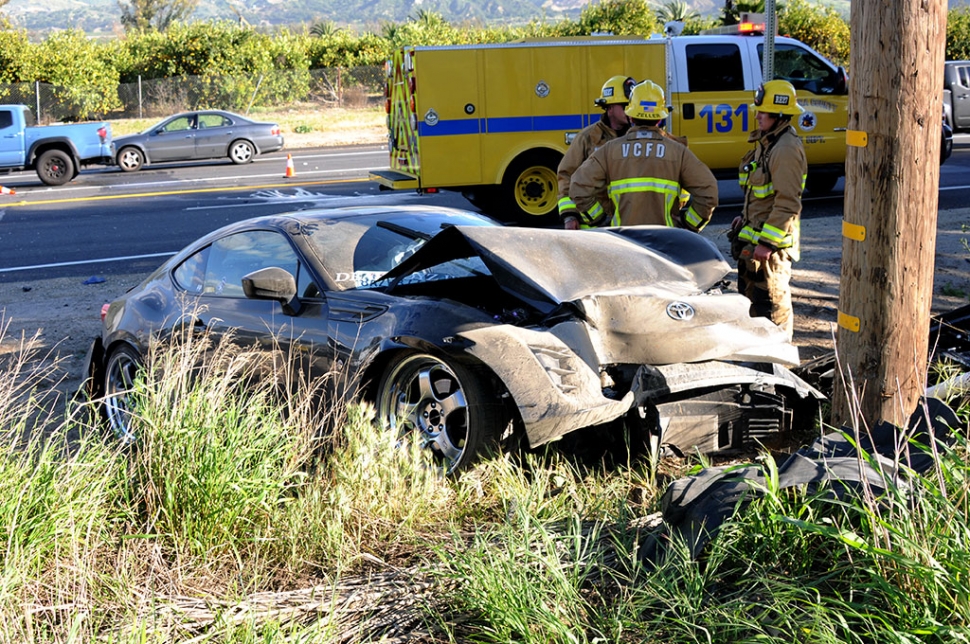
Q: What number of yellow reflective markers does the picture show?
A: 3